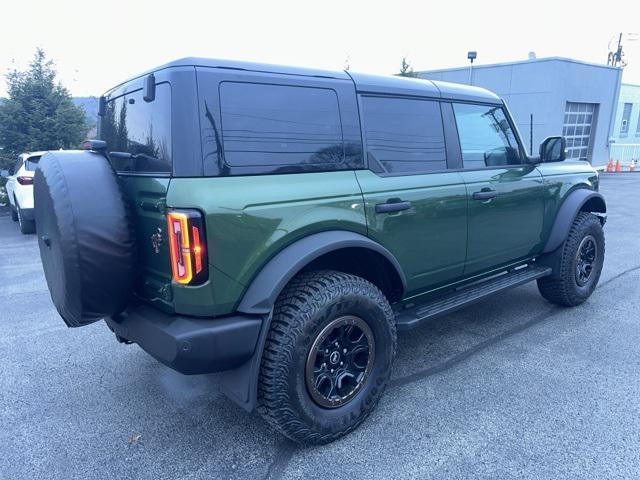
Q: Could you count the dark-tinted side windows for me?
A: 2